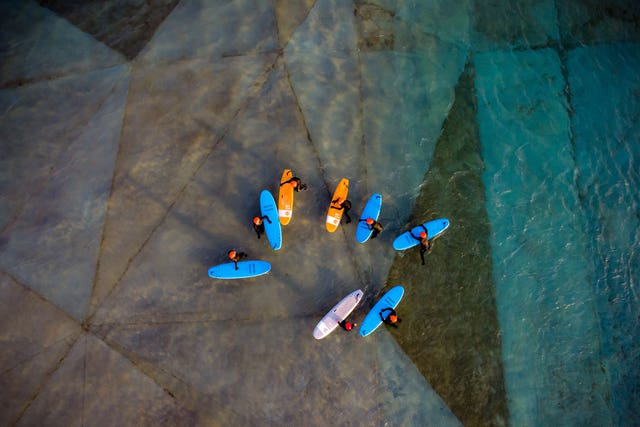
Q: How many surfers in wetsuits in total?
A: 8